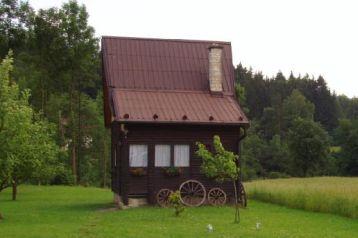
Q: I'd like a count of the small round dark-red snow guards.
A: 5